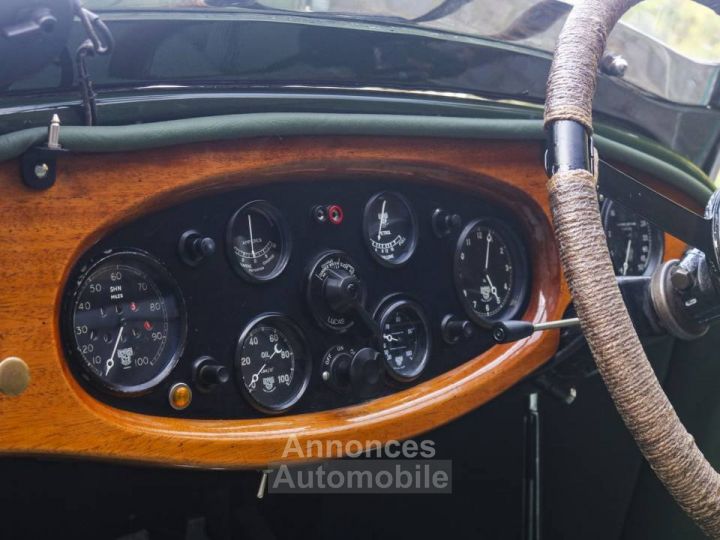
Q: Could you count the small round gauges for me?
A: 4